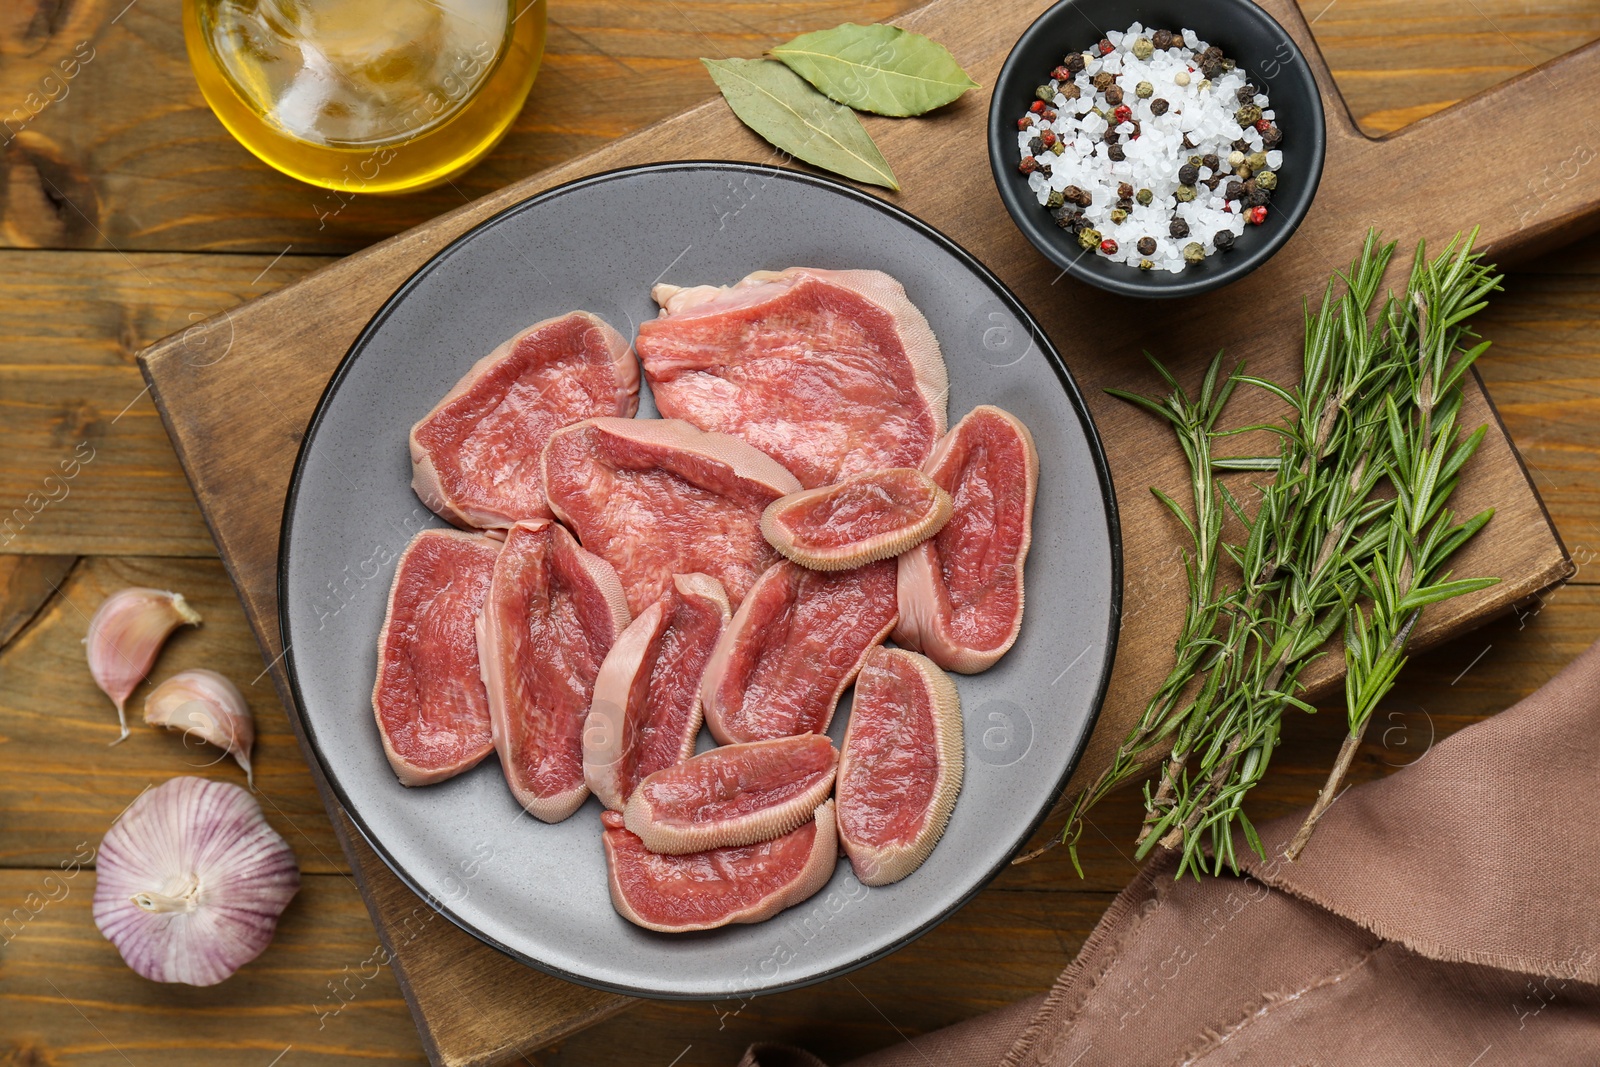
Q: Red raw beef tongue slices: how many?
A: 12